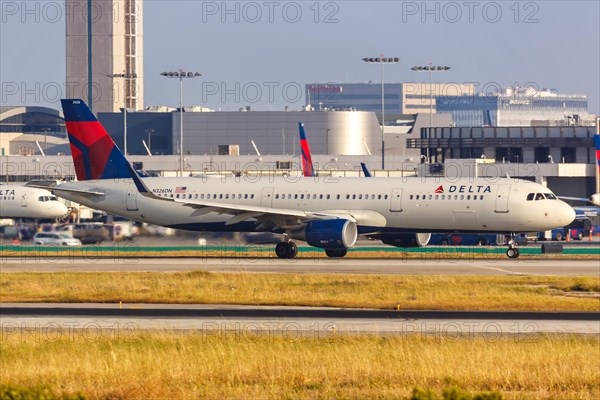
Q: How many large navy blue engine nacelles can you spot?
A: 2